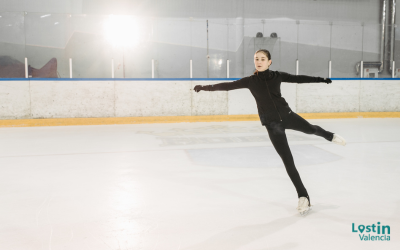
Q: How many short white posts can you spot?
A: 10